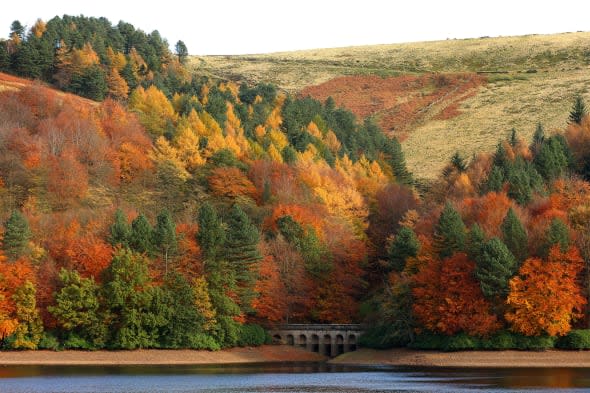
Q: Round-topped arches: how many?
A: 7